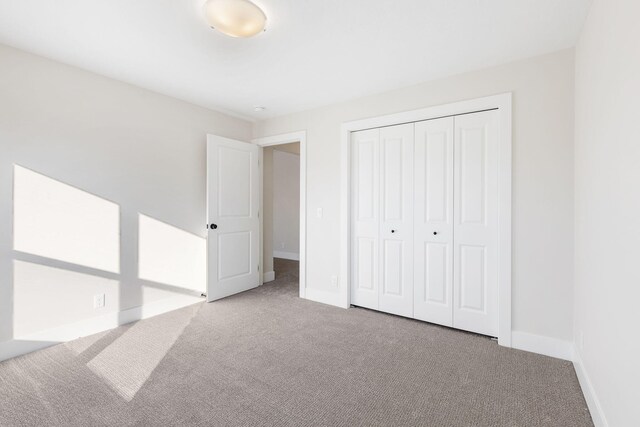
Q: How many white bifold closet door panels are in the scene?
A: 4